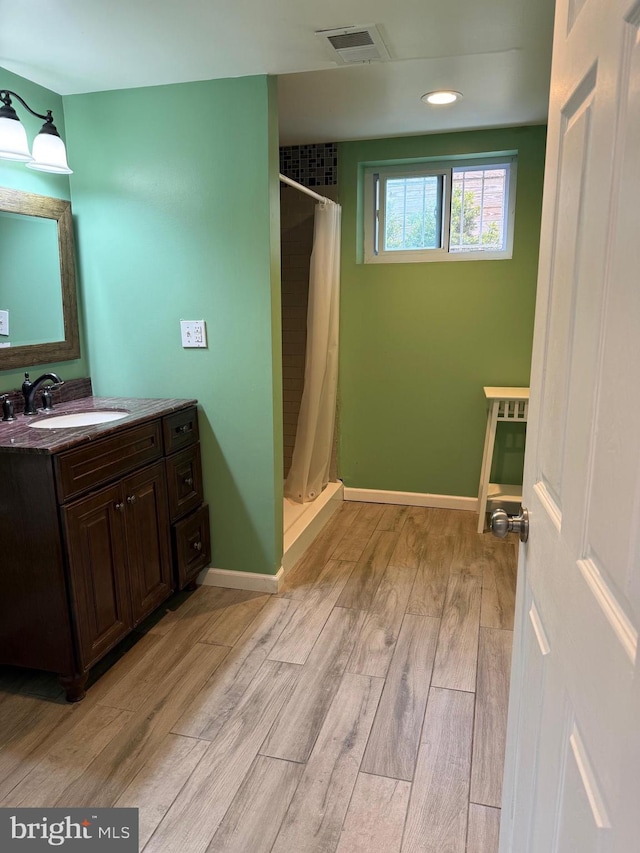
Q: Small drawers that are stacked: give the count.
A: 3